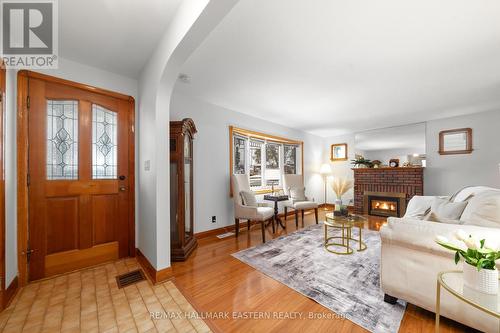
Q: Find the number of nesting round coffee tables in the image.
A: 2